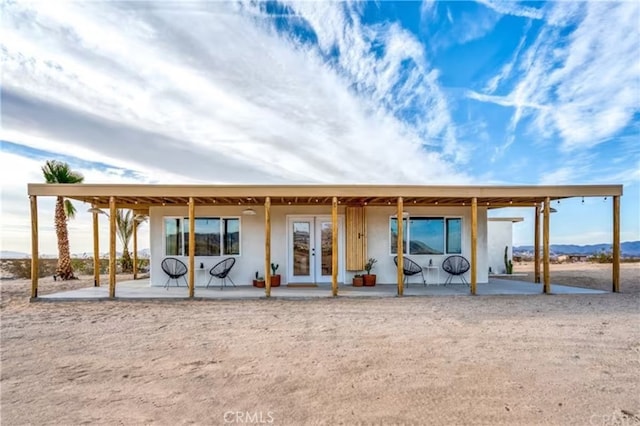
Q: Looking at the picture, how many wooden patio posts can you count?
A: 12